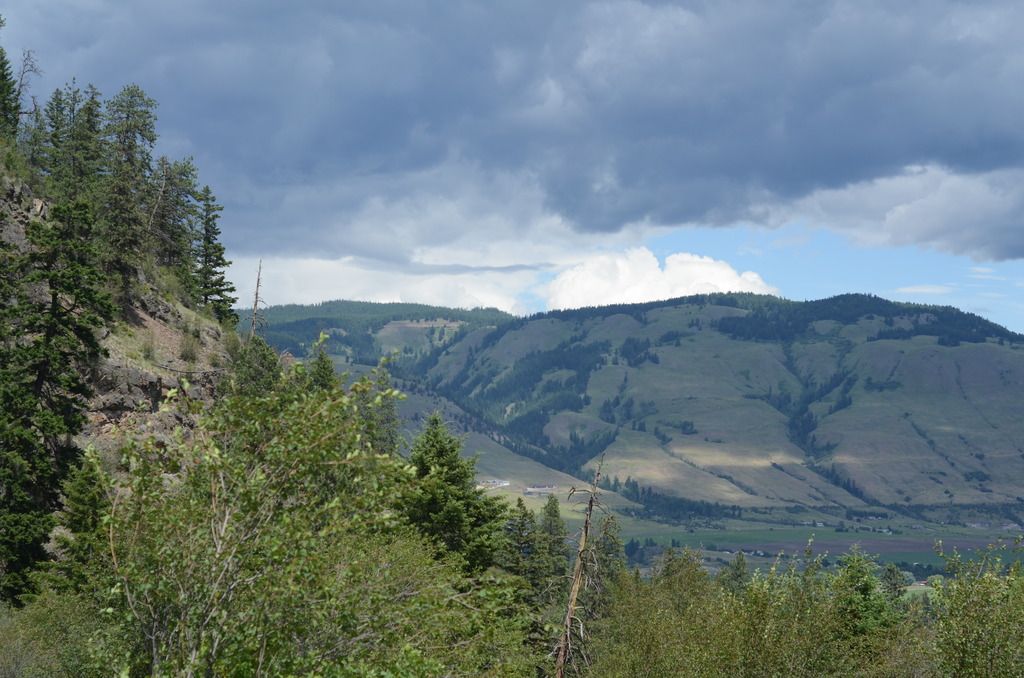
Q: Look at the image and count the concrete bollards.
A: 0